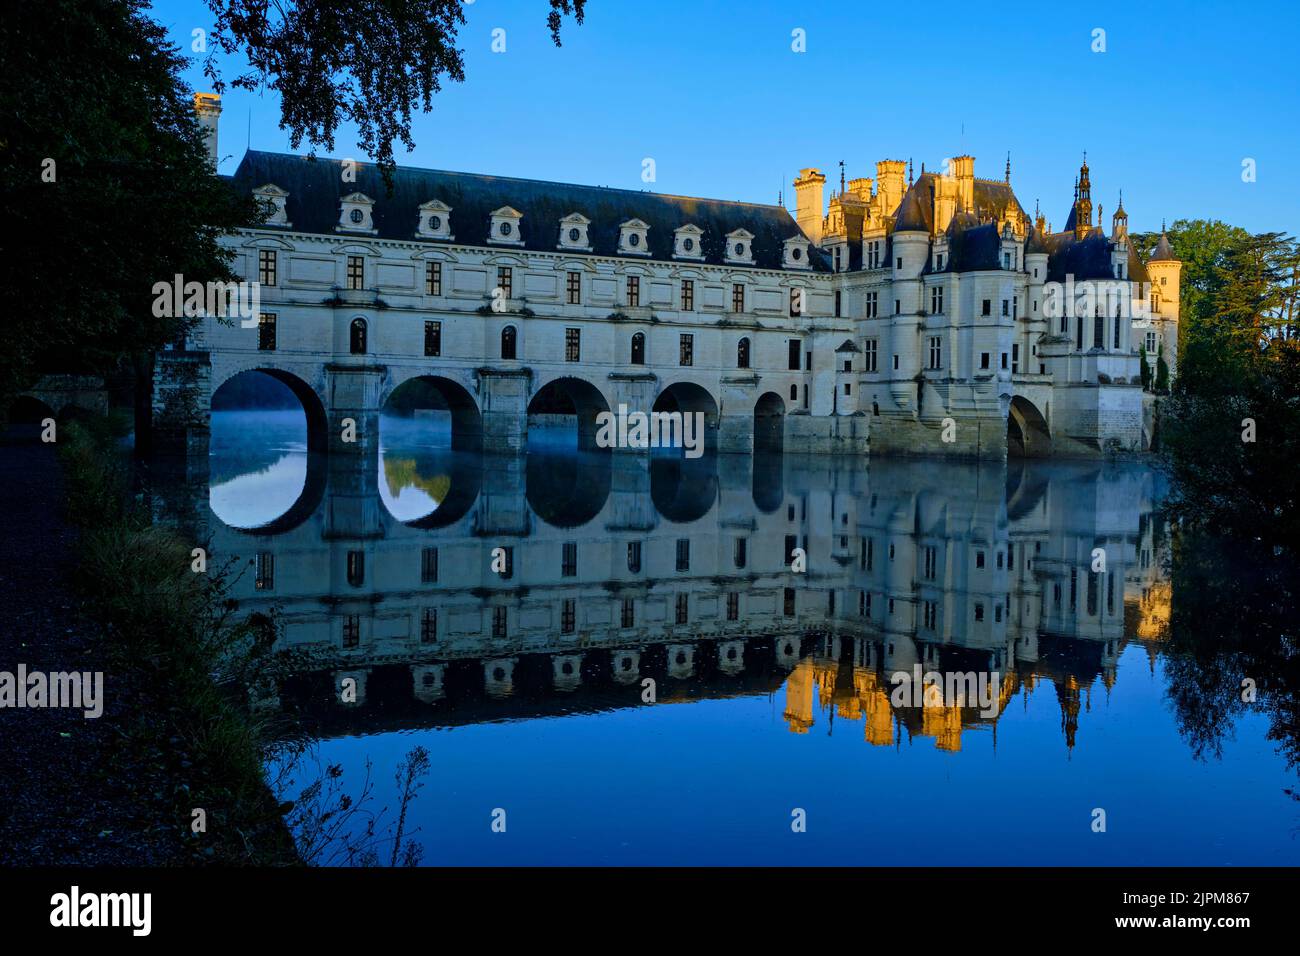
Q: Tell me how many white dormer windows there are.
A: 9